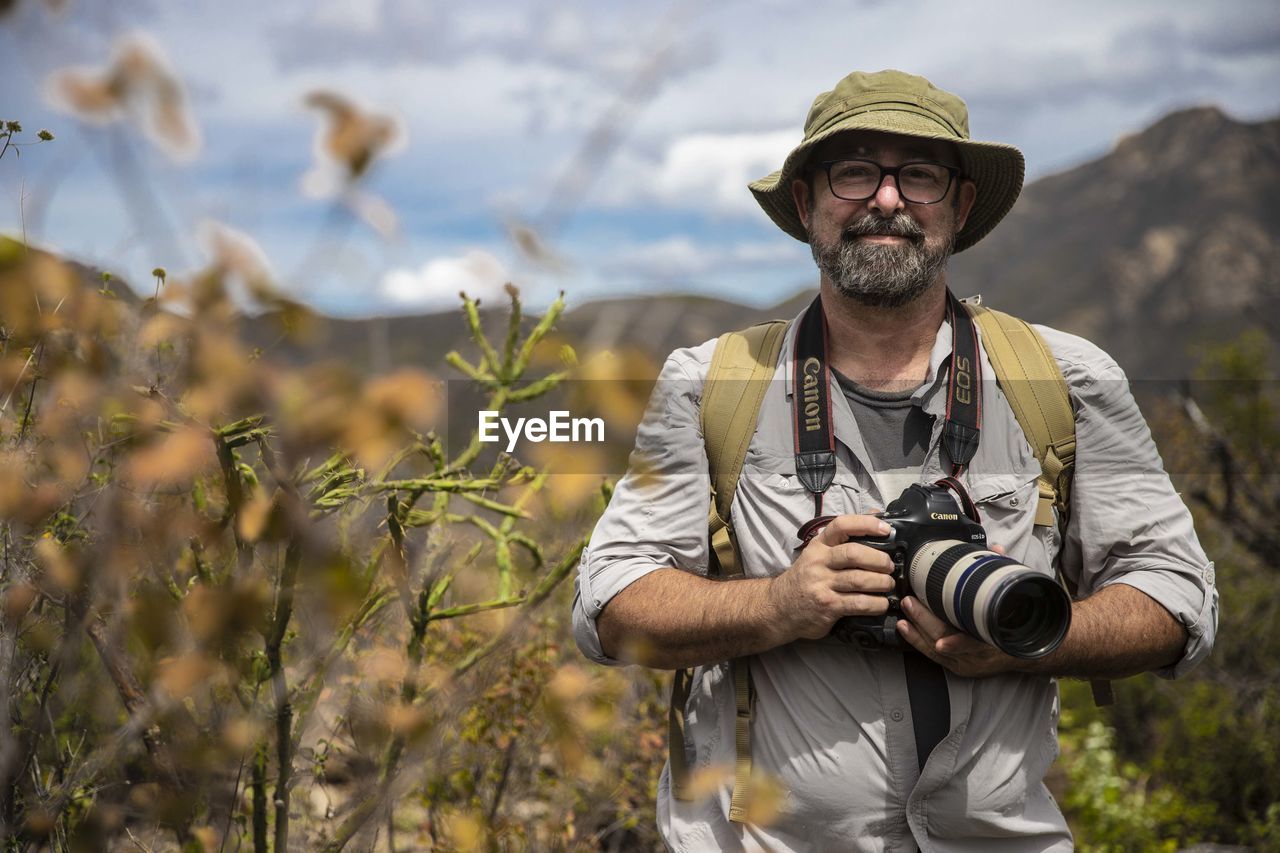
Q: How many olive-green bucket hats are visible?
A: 1